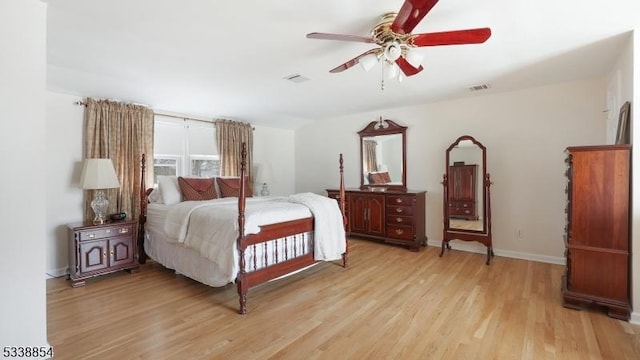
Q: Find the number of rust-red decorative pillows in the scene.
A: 2